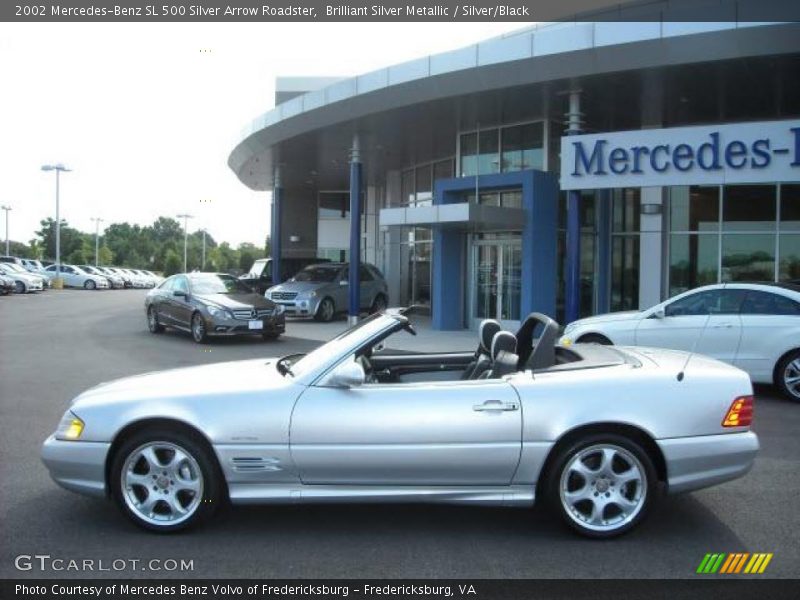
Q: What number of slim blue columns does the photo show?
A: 3